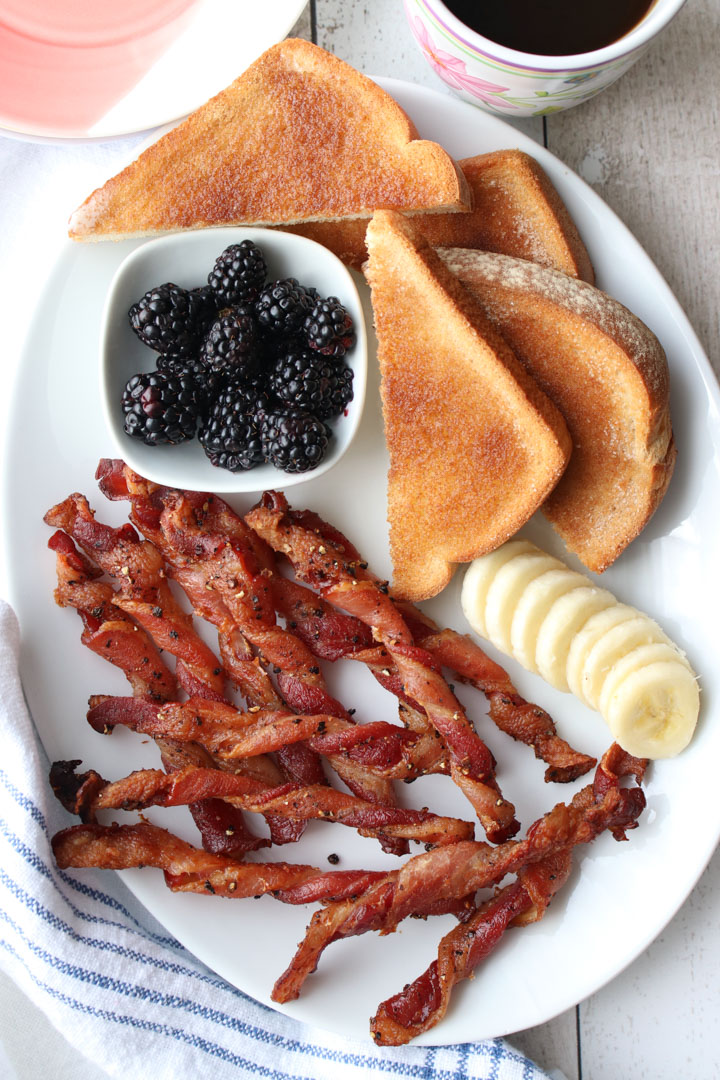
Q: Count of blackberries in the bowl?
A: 11